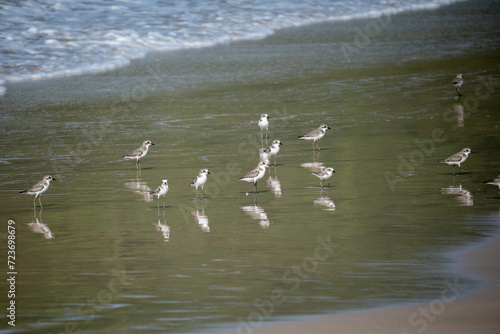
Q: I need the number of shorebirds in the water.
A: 12